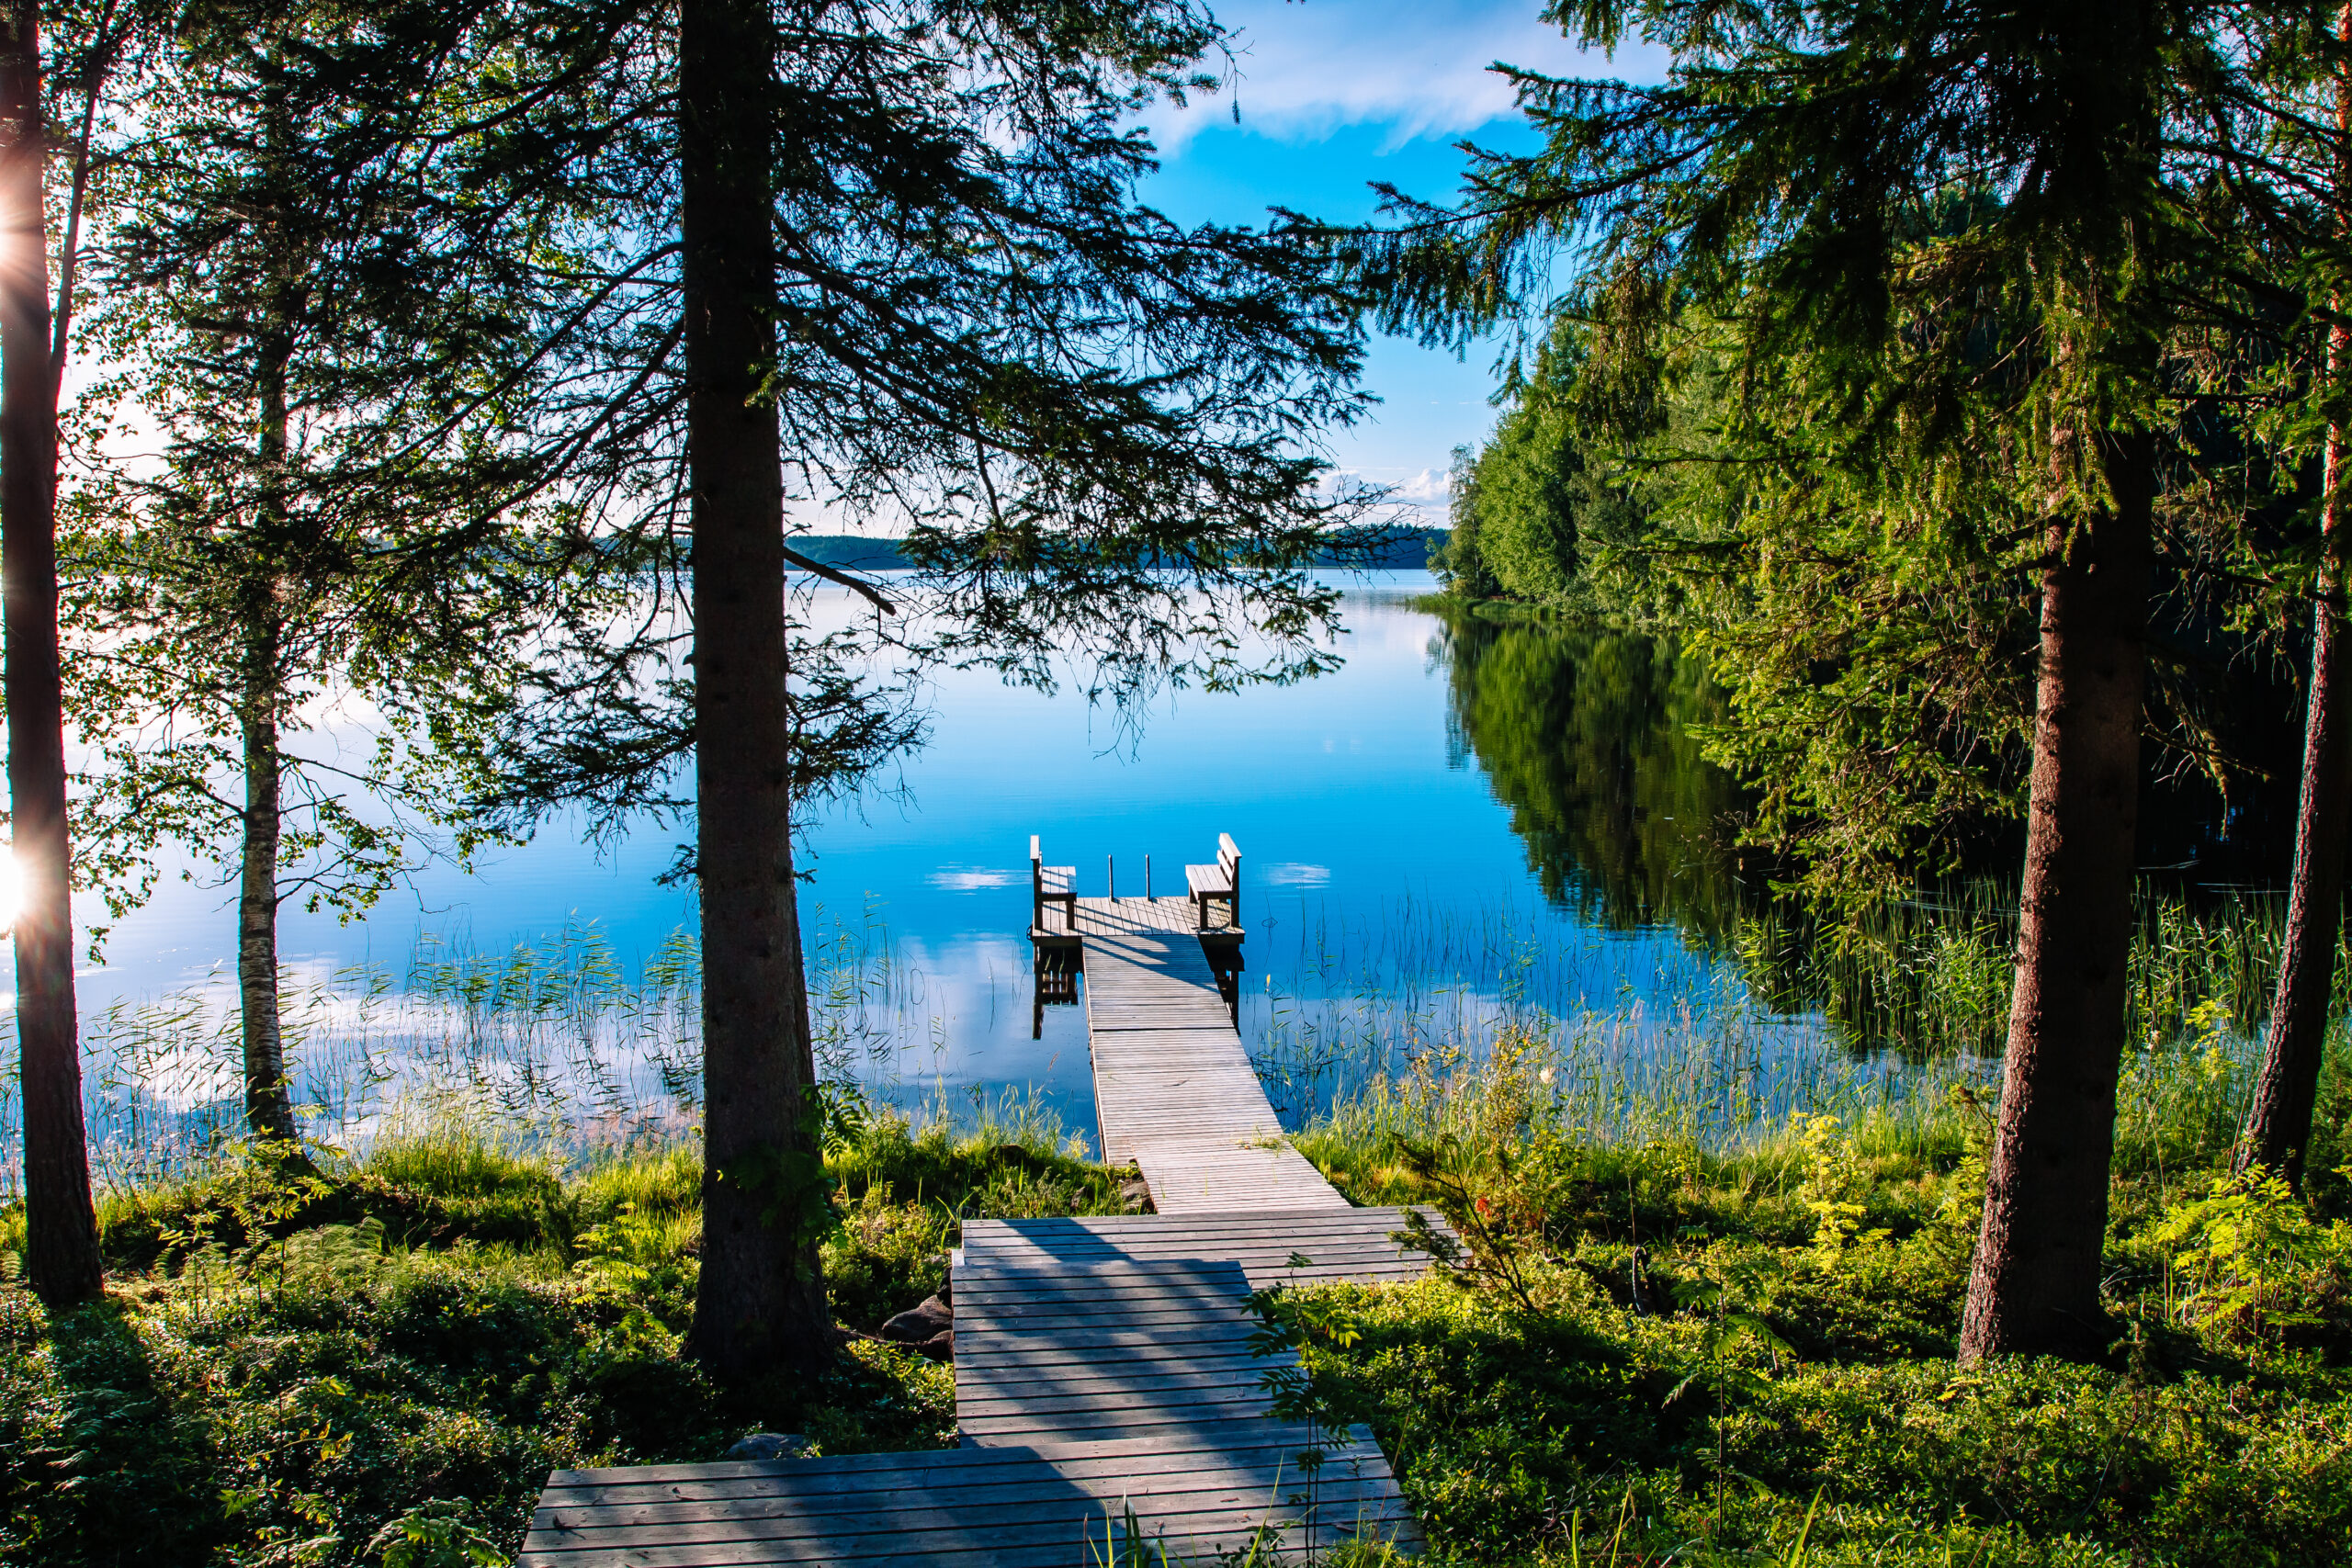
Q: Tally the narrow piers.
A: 1